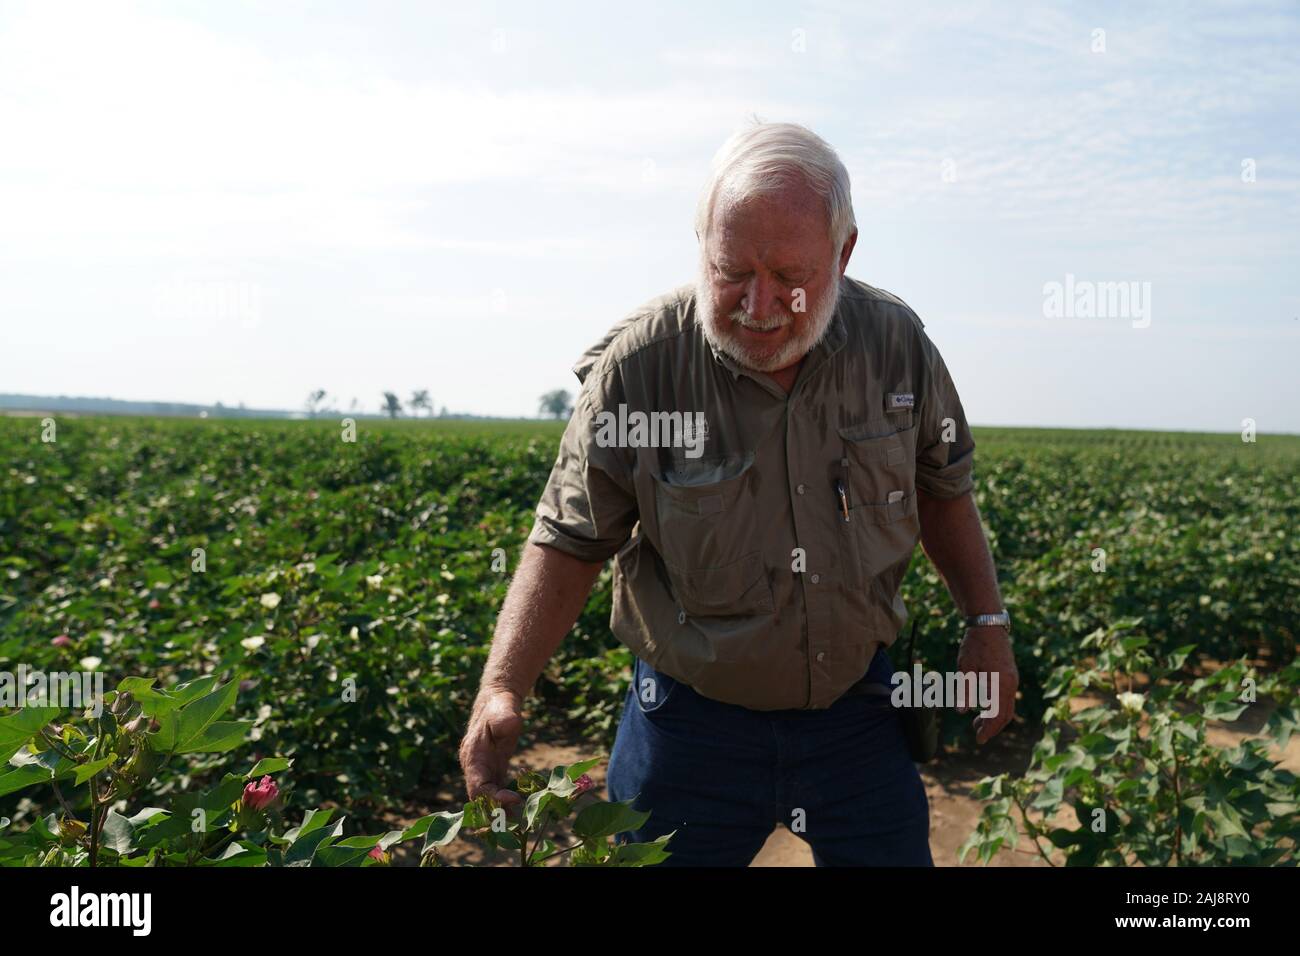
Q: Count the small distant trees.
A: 4